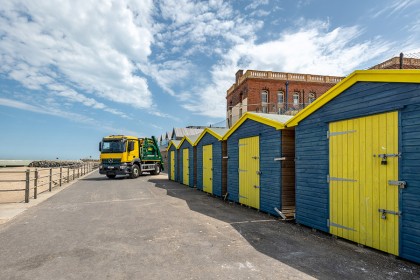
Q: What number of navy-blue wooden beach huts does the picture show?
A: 5